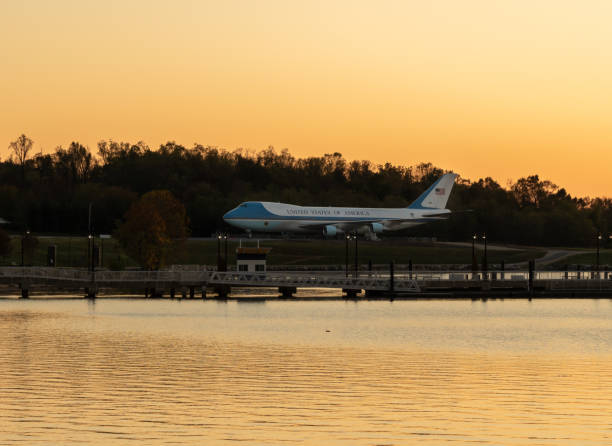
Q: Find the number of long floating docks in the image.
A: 1